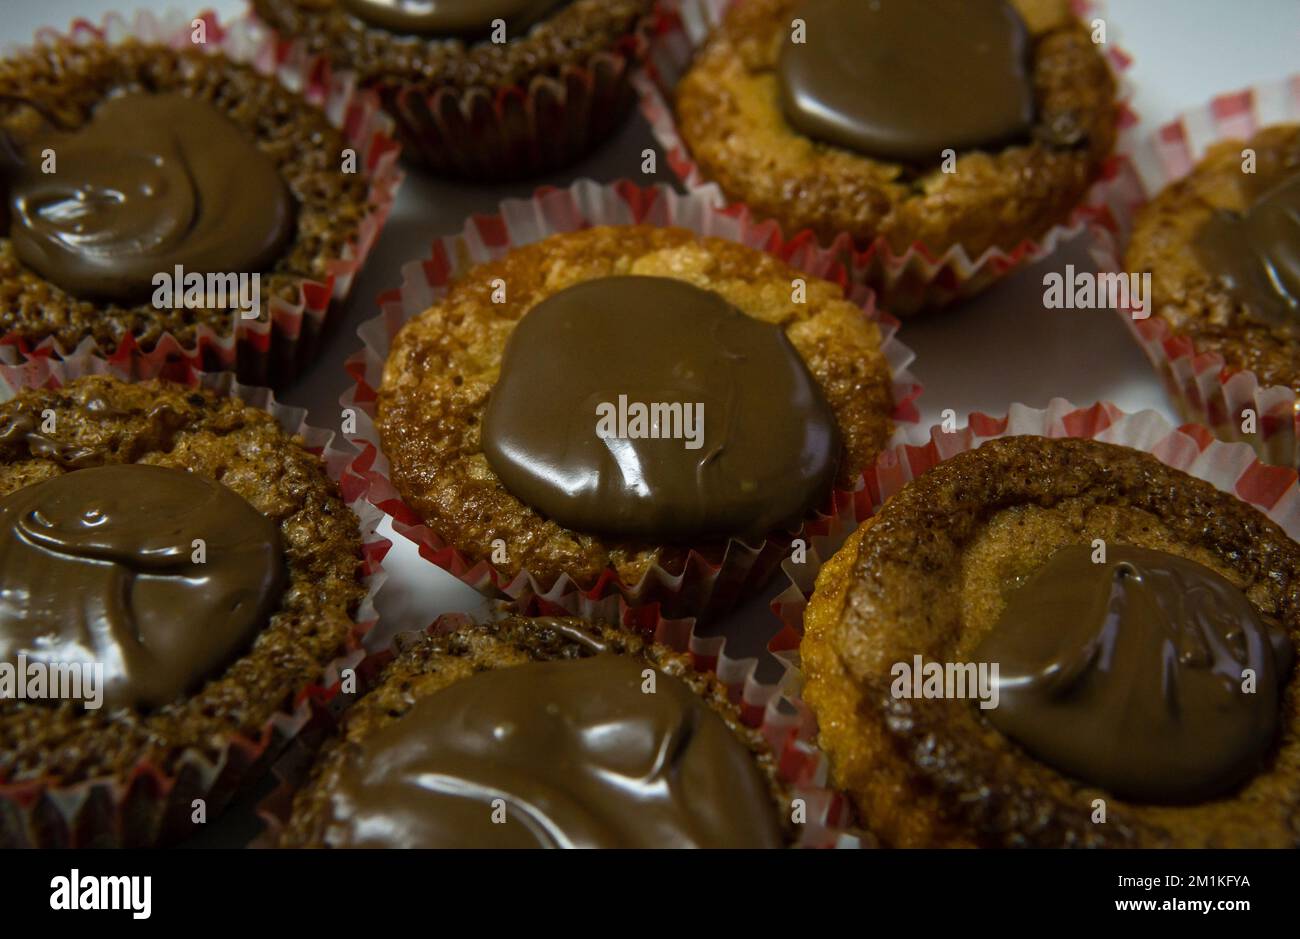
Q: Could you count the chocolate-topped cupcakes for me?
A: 8